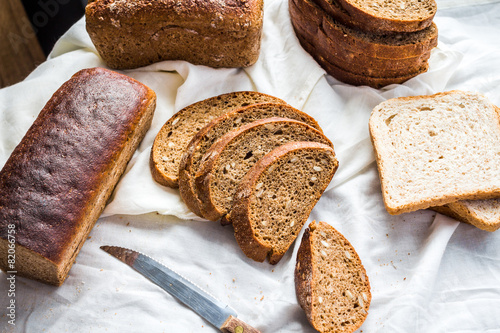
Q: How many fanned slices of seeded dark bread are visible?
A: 4